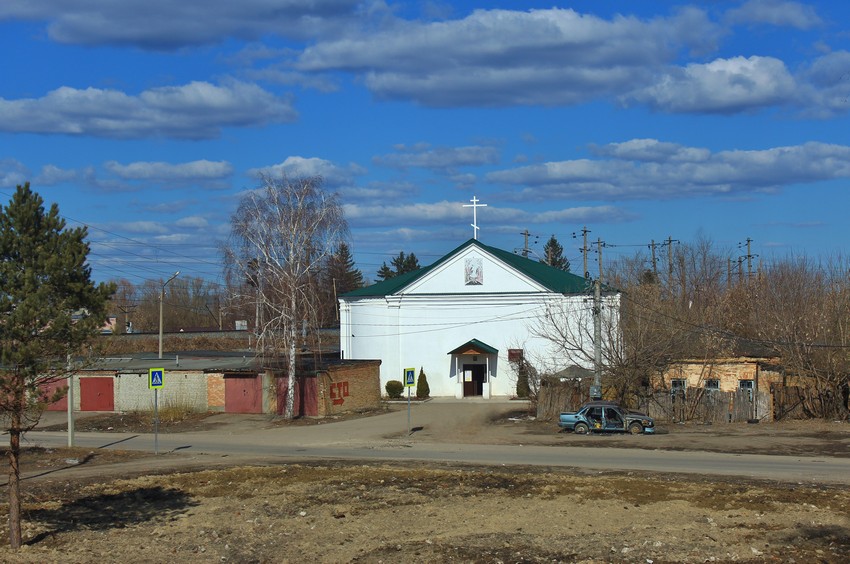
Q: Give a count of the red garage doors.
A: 4